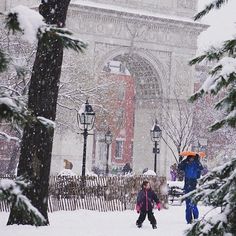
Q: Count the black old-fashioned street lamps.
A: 3